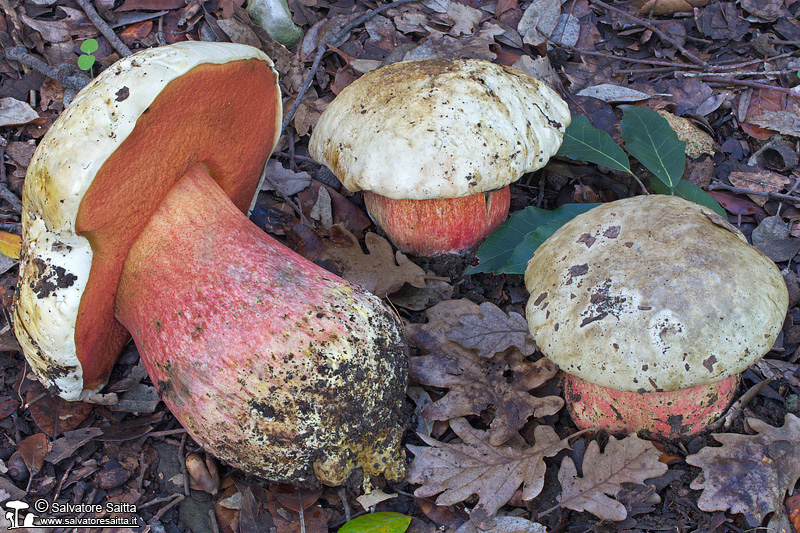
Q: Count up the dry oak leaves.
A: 6